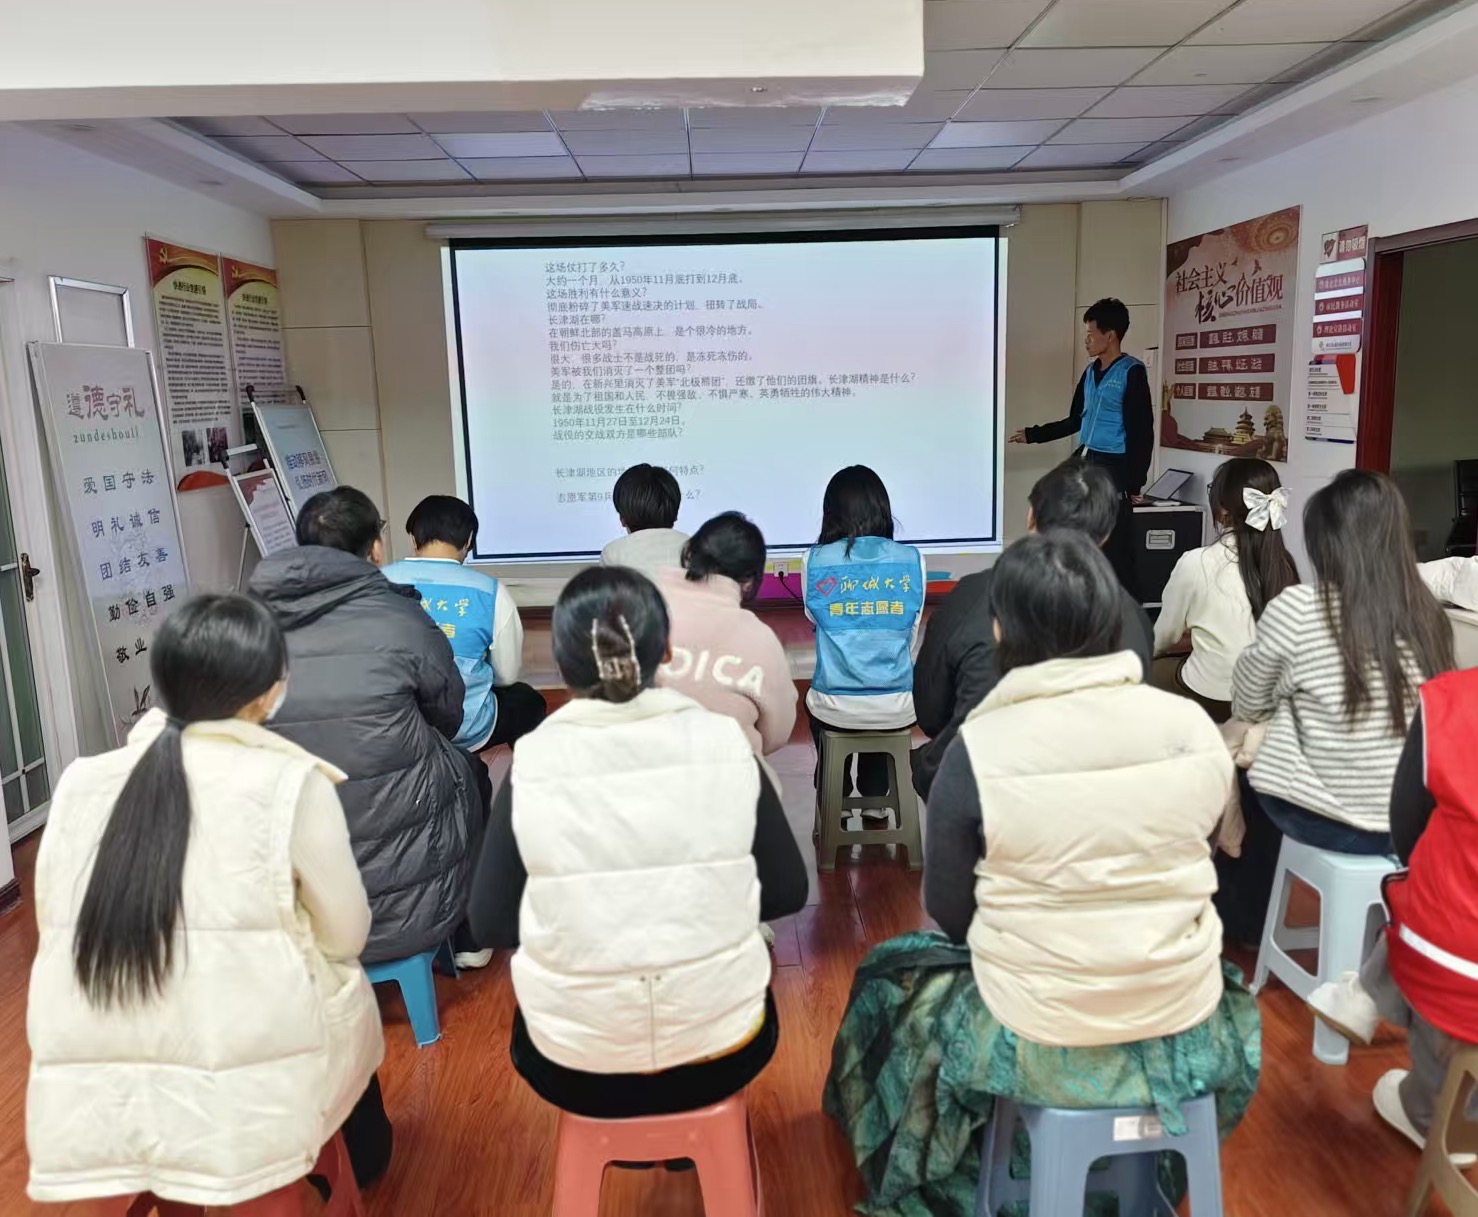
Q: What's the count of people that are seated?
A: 12